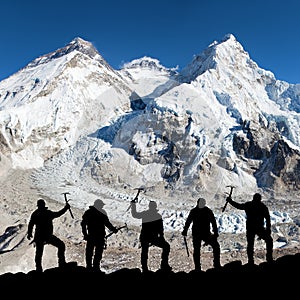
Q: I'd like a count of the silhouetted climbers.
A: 5